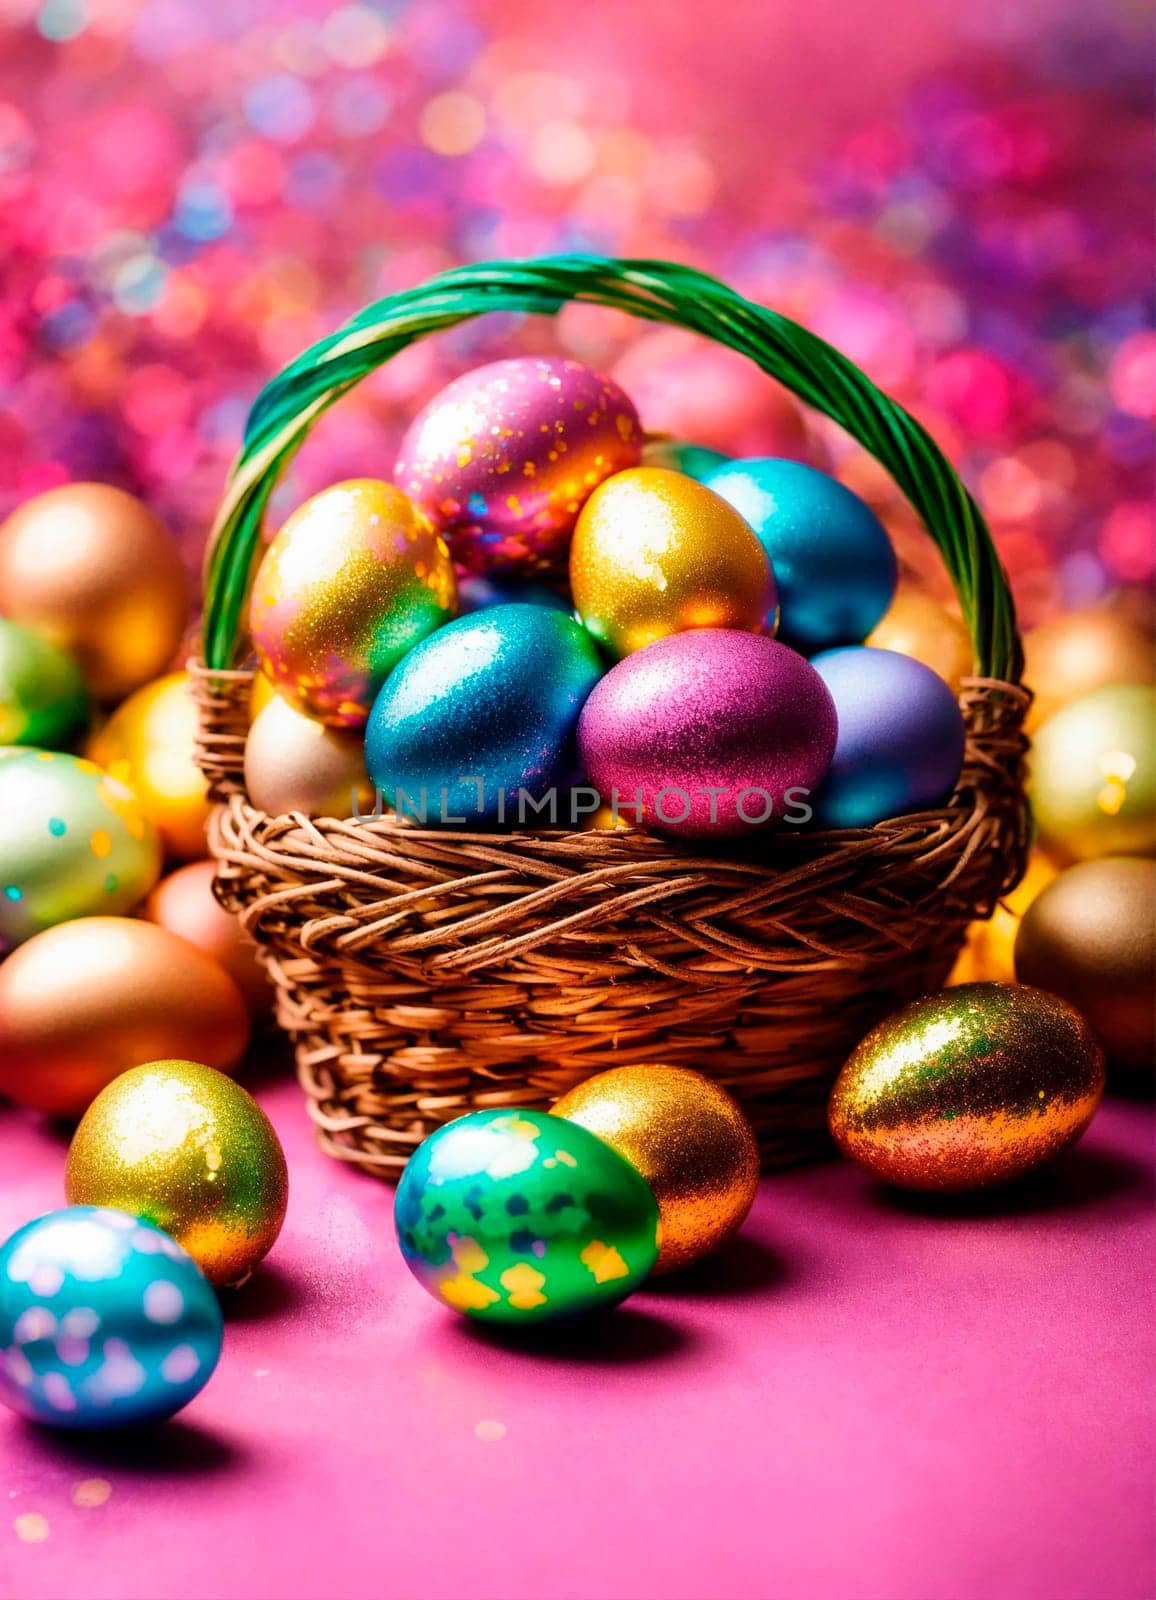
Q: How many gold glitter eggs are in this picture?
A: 5